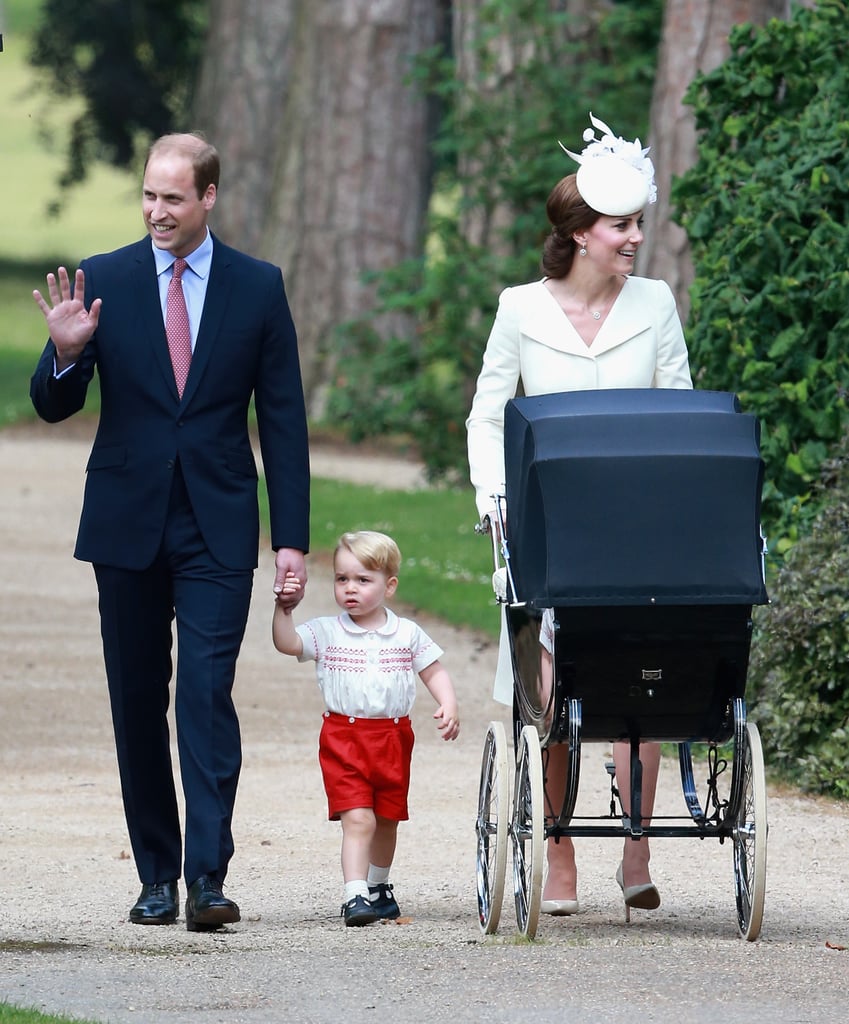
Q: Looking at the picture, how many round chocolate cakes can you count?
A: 0